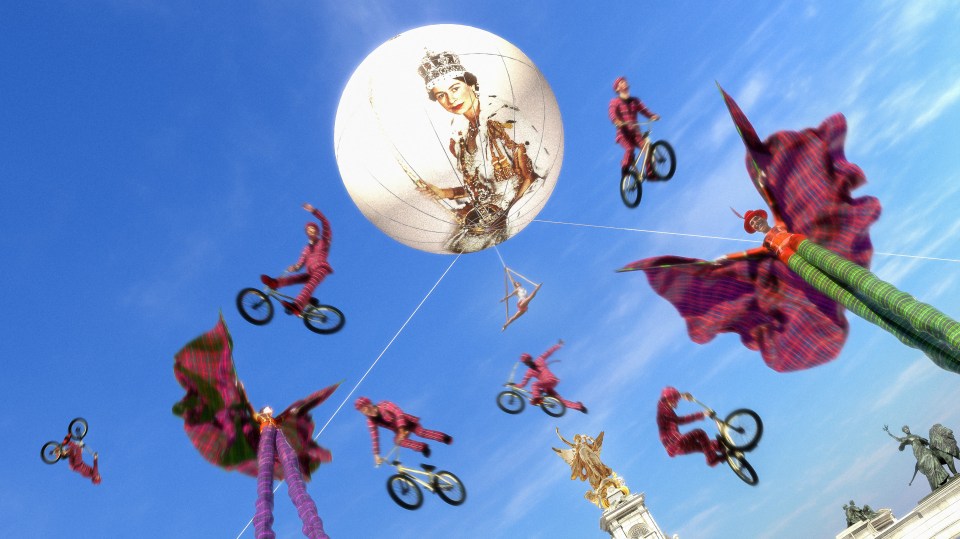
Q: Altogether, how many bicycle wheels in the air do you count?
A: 12